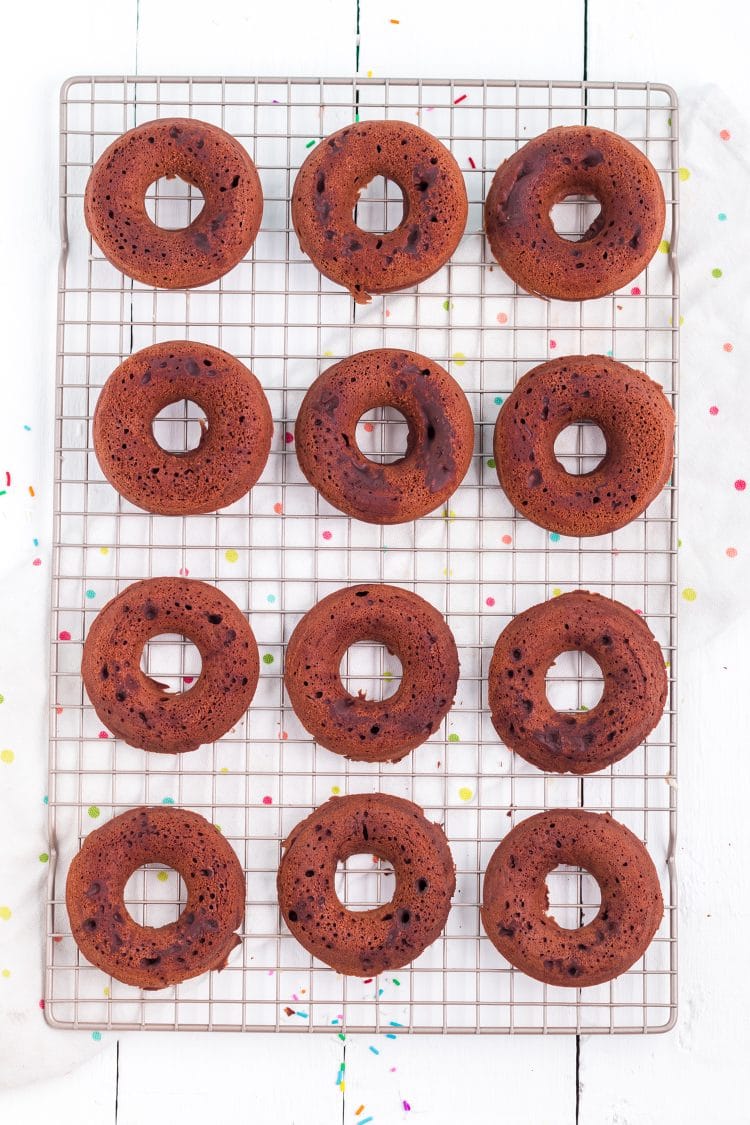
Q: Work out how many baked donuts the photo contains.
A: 12